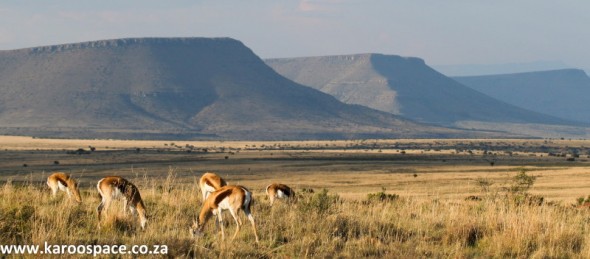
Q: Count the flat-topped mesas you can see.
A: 3